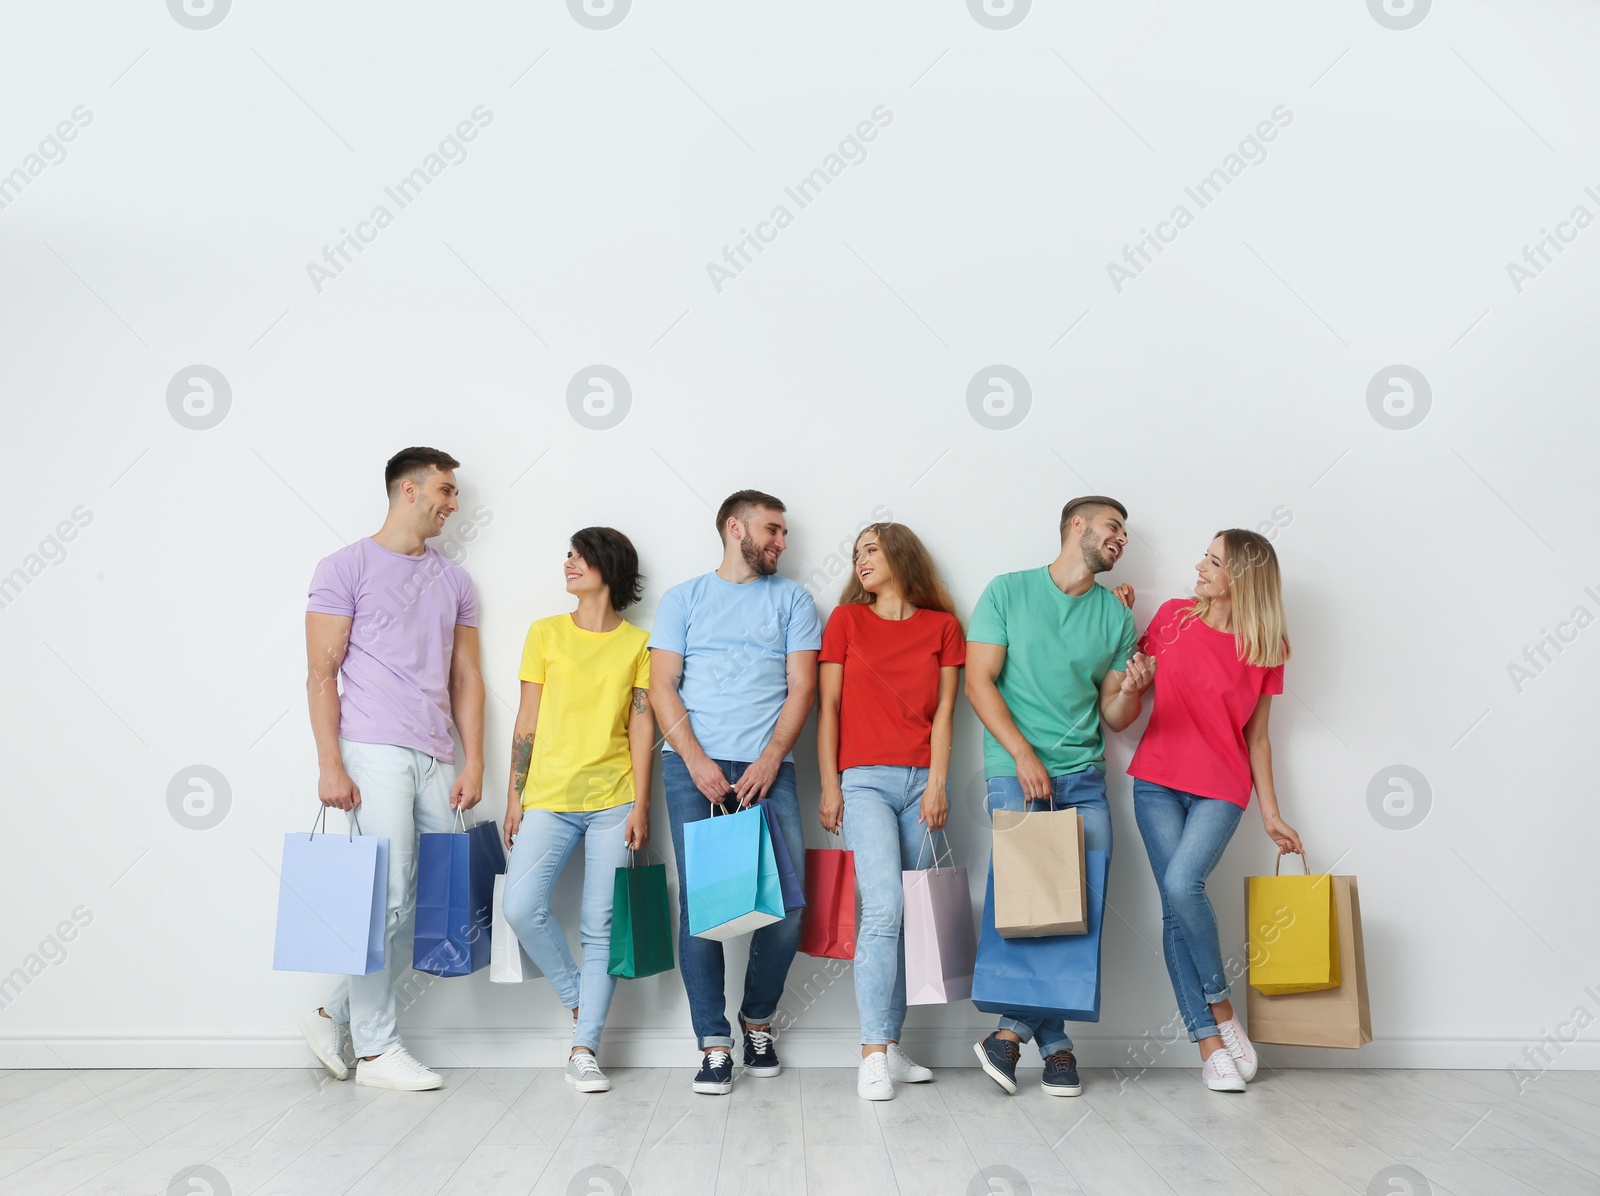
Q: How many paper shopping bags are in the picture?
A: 12